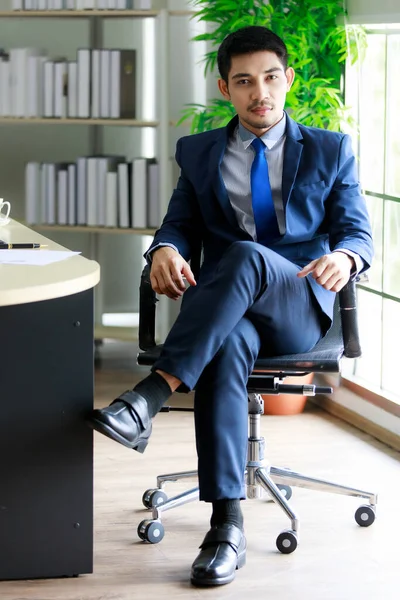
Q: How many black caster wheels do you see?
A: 5